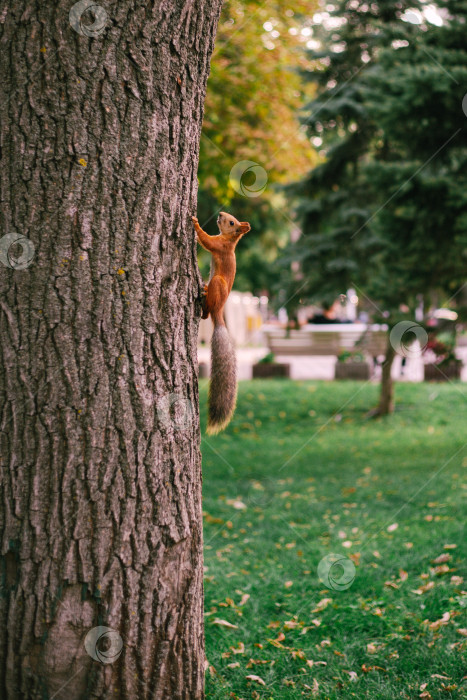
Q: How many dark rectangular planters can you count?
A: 3